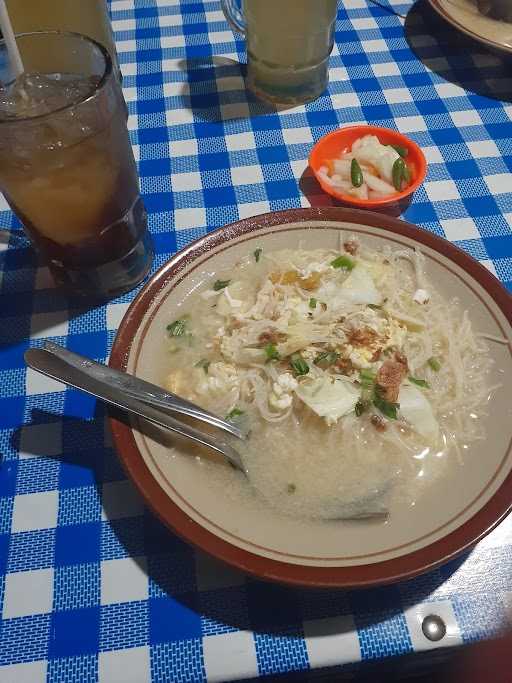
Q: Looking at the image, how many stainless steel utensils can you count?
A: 2